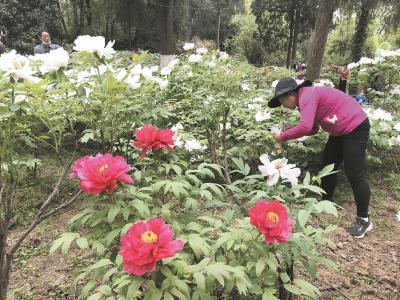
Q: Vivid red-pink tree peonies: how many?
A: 4